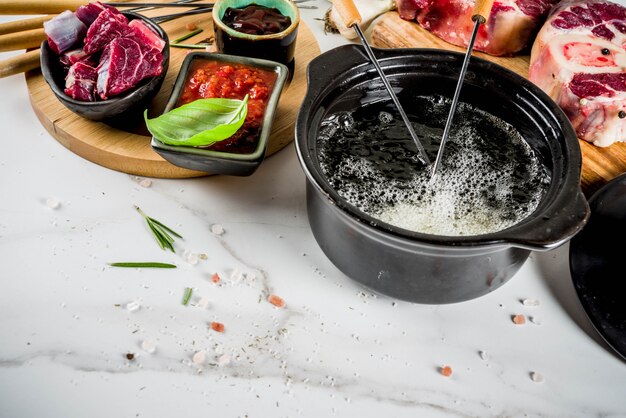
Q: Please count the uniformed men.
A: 0